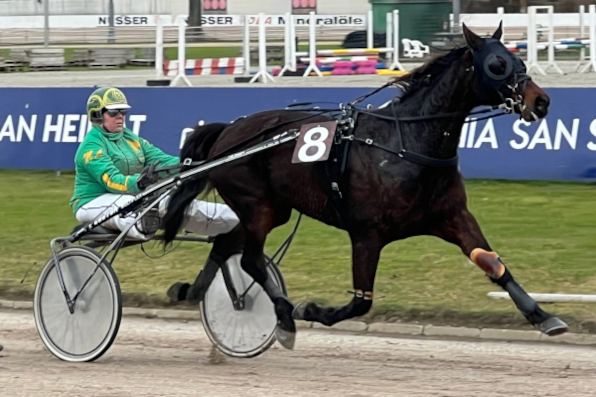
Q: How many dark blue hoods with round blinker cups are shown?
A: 1